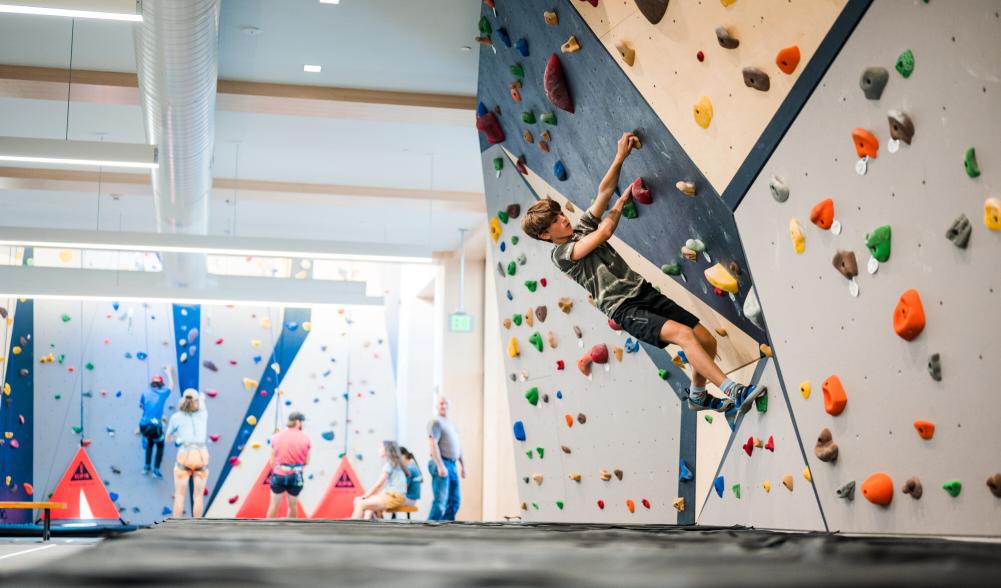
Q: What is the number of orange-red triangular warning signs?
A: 3